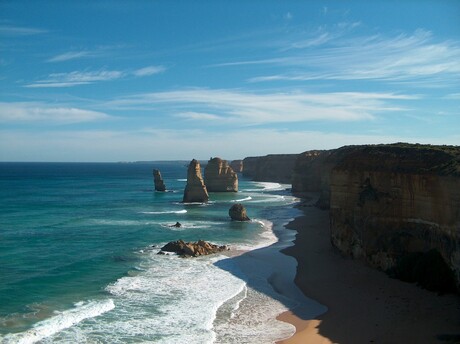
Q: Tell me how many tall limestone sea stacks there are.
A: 3